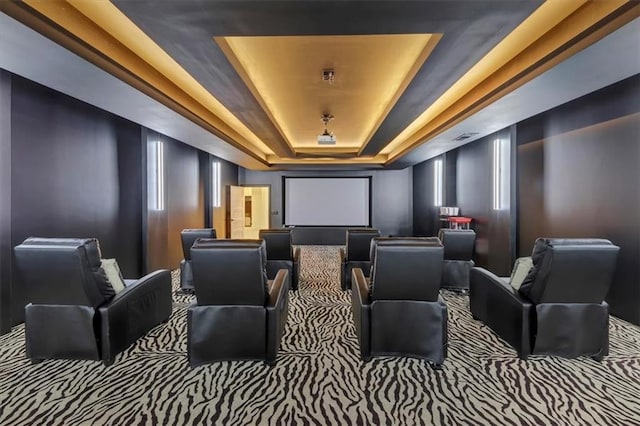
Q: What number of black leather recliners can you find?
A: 8